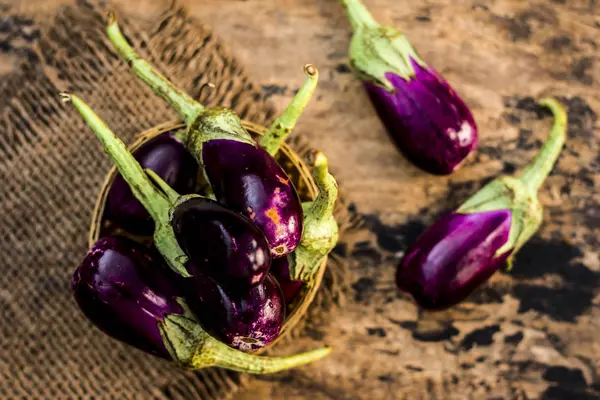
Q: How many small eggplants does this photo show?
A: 8